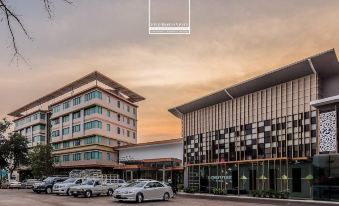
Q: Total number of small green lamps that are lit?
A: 4